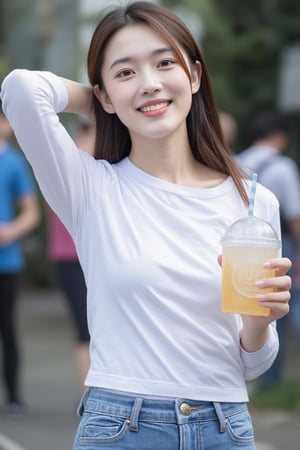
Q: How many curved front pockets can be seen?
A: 2